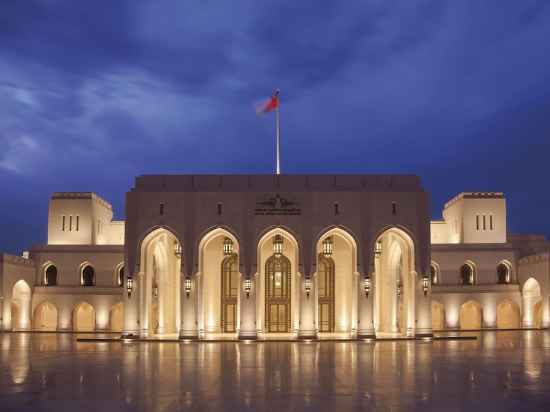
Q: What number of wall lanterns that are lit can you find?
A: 6